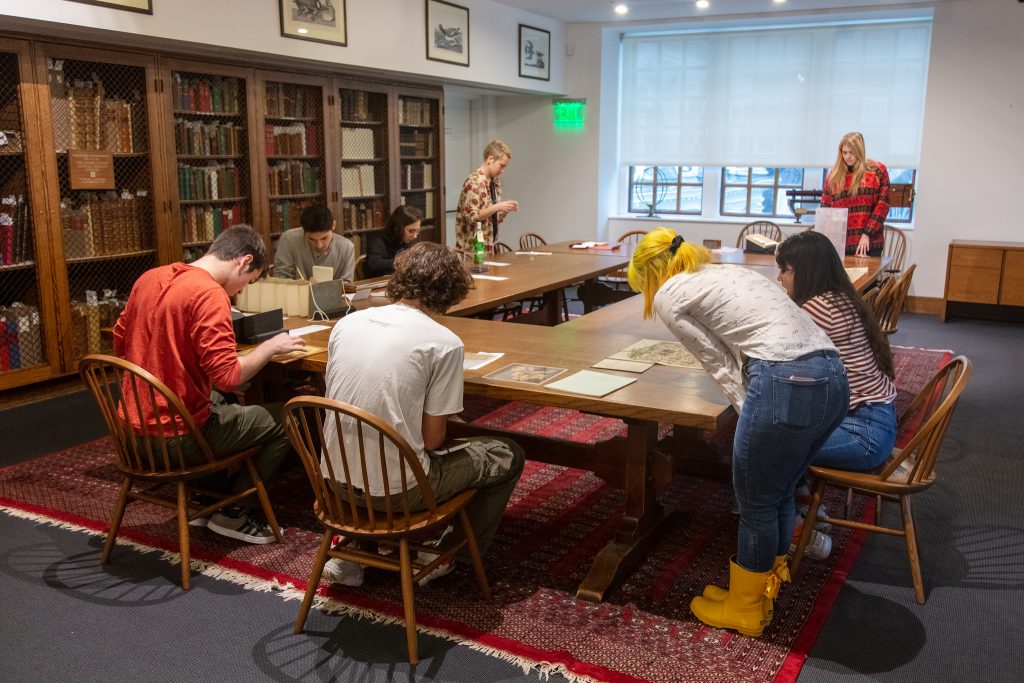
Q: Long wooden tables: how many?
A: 4